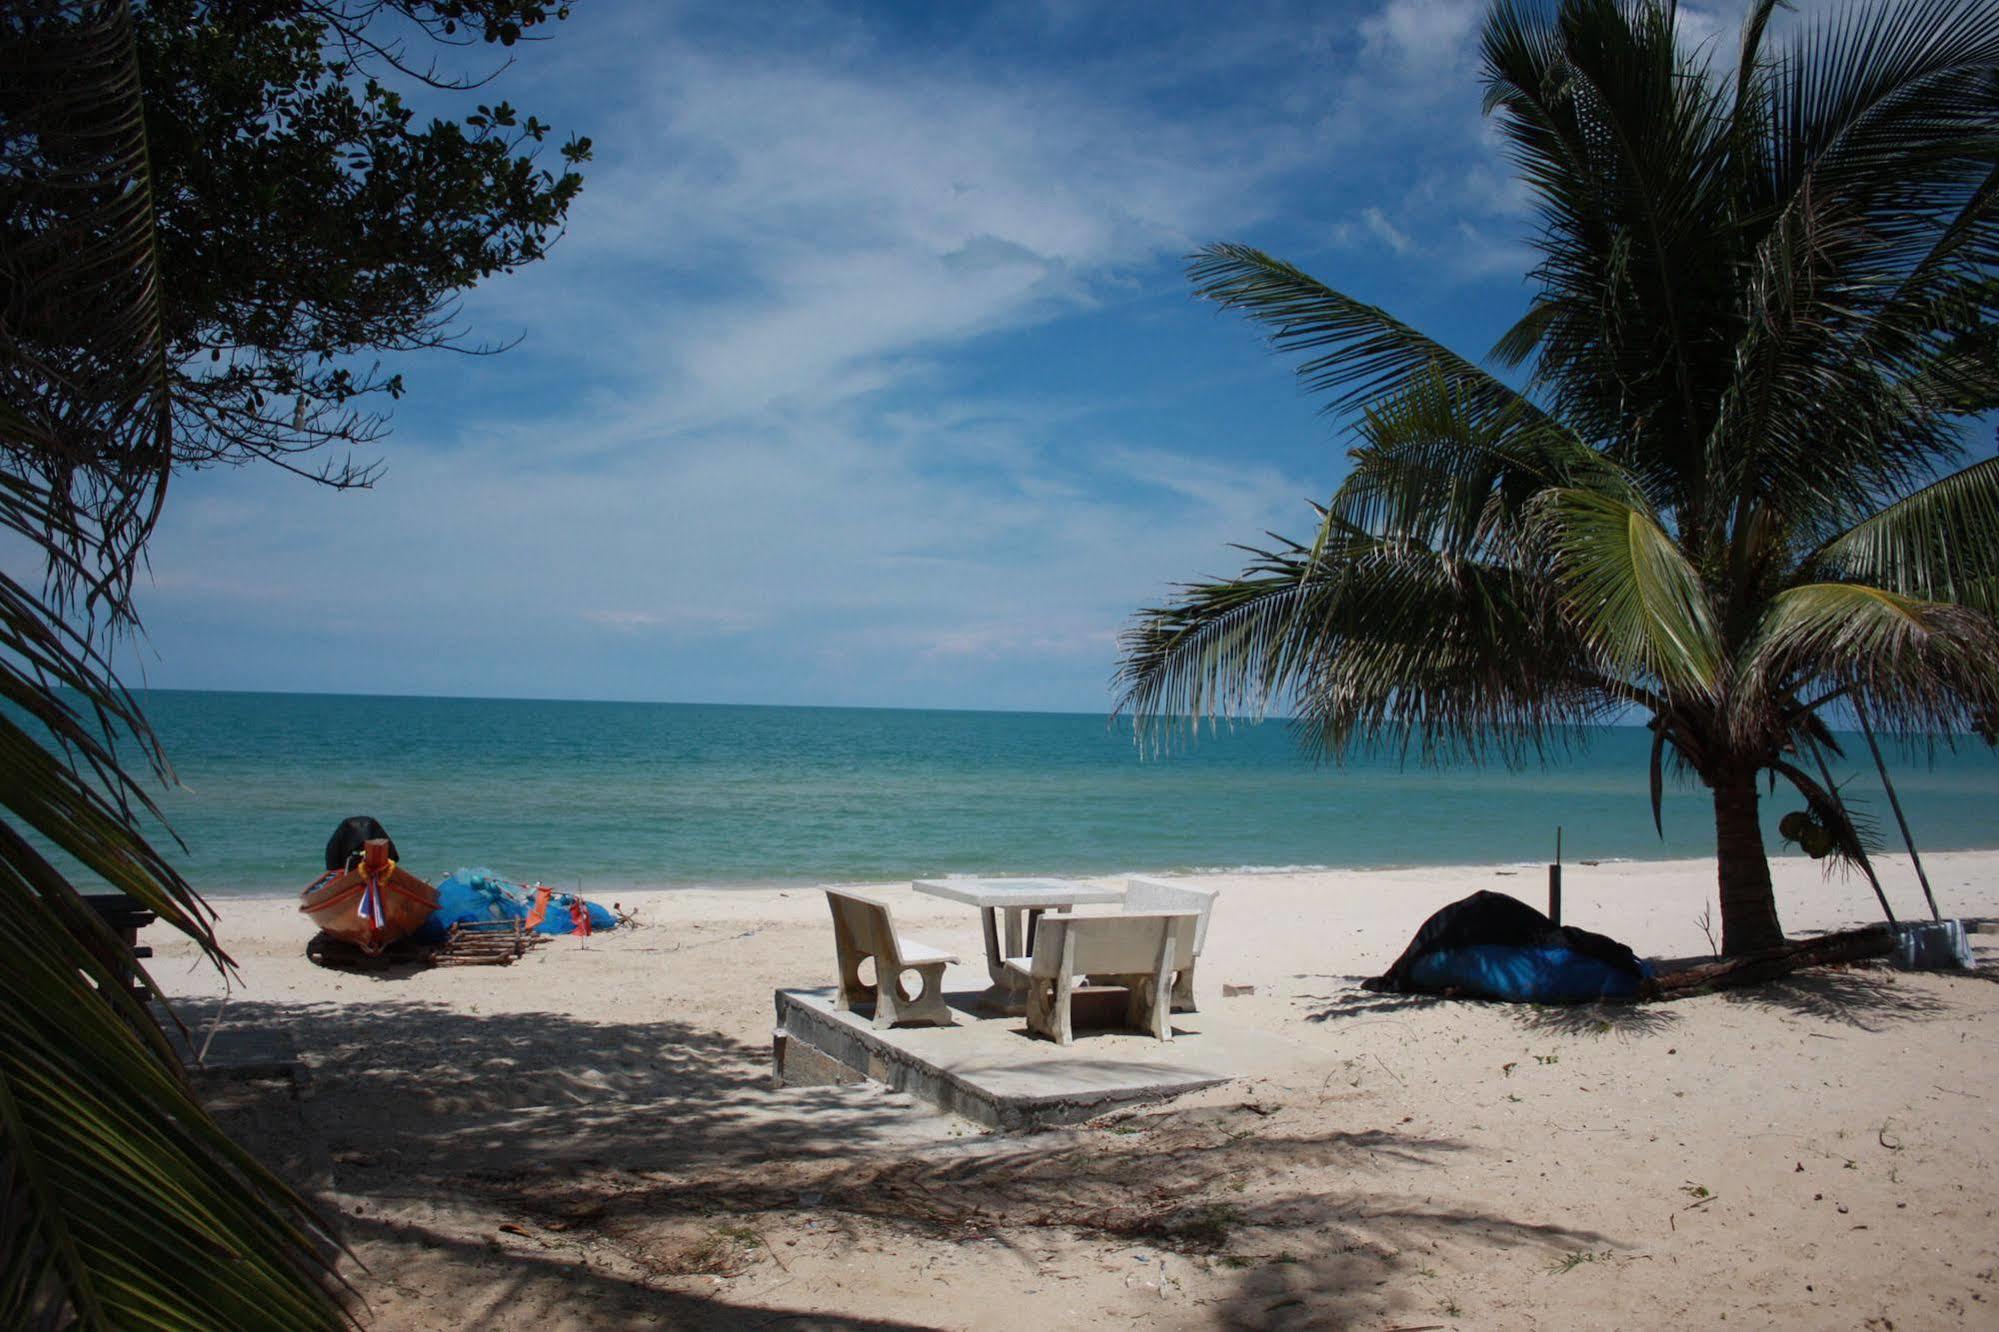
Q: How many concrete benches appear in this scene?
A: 3